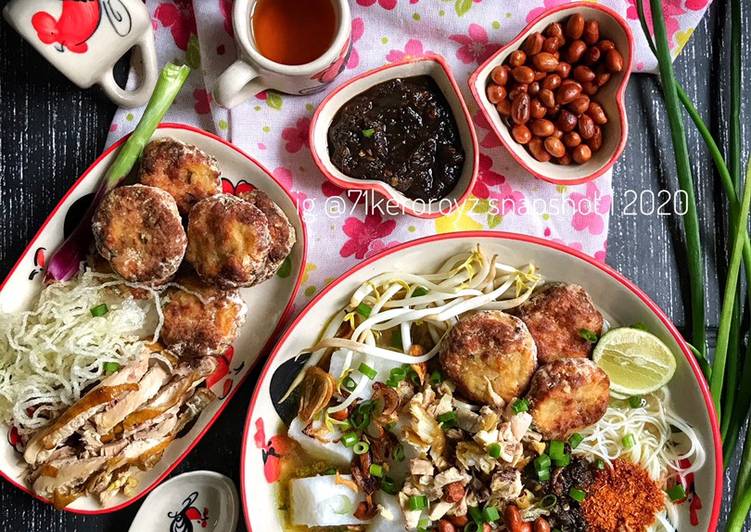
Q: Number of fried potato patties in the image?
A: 8